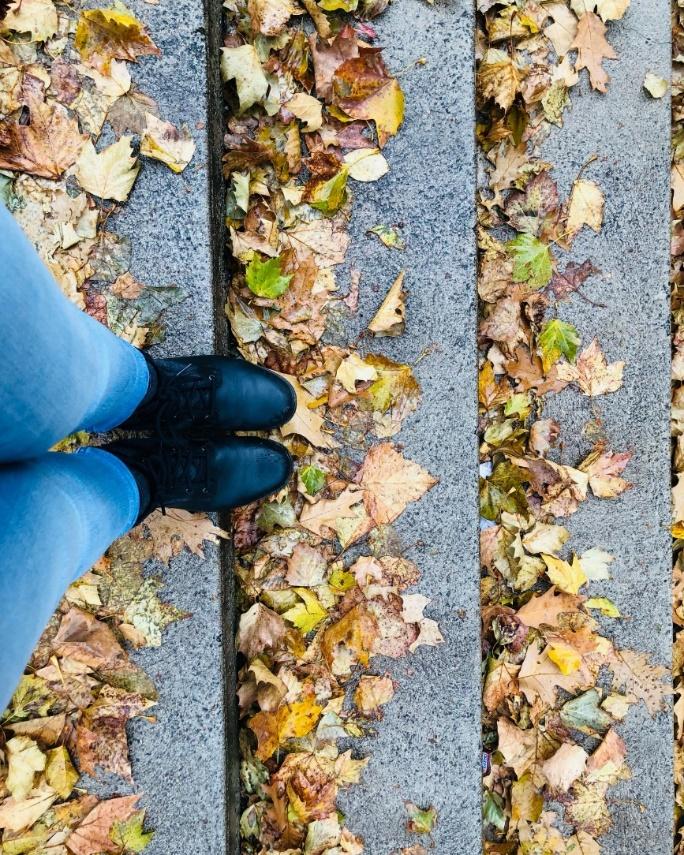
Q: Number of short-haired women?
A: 0